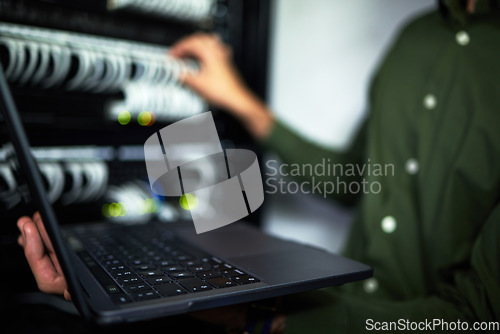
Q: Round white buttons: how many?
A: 5